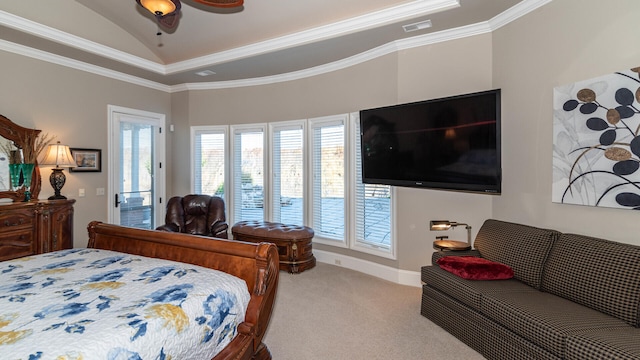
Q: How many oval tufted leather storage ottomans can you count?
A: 1